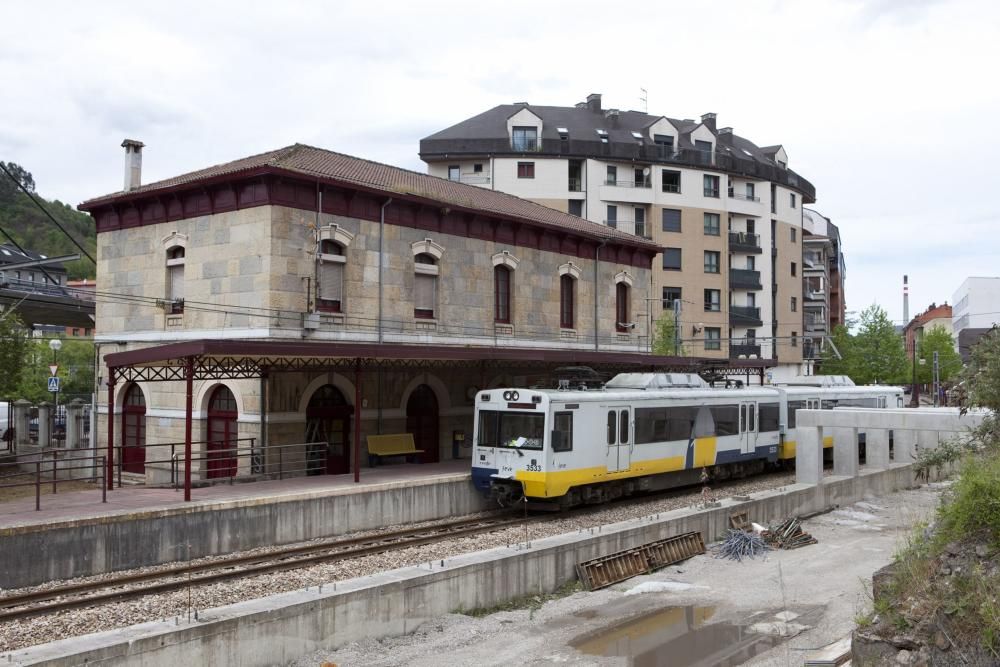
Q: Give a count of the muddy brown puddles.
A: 1